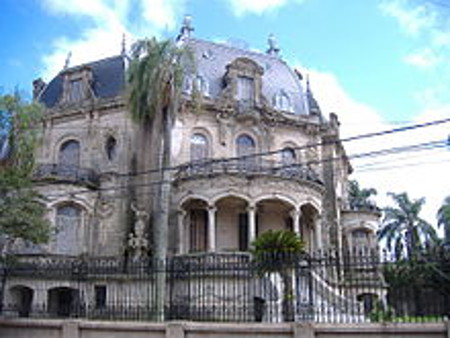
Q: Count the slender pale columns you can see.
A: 5